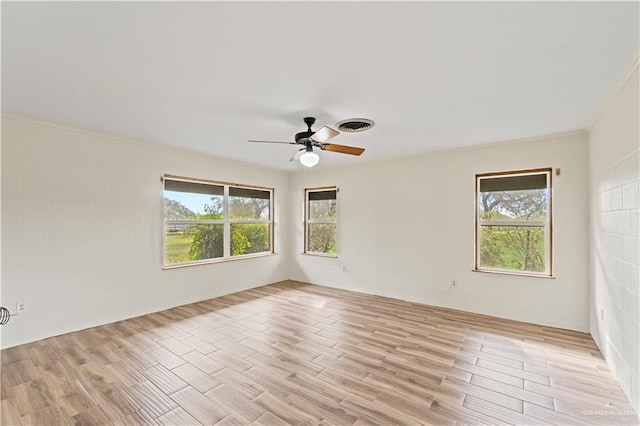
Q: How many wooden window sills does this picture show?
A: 3